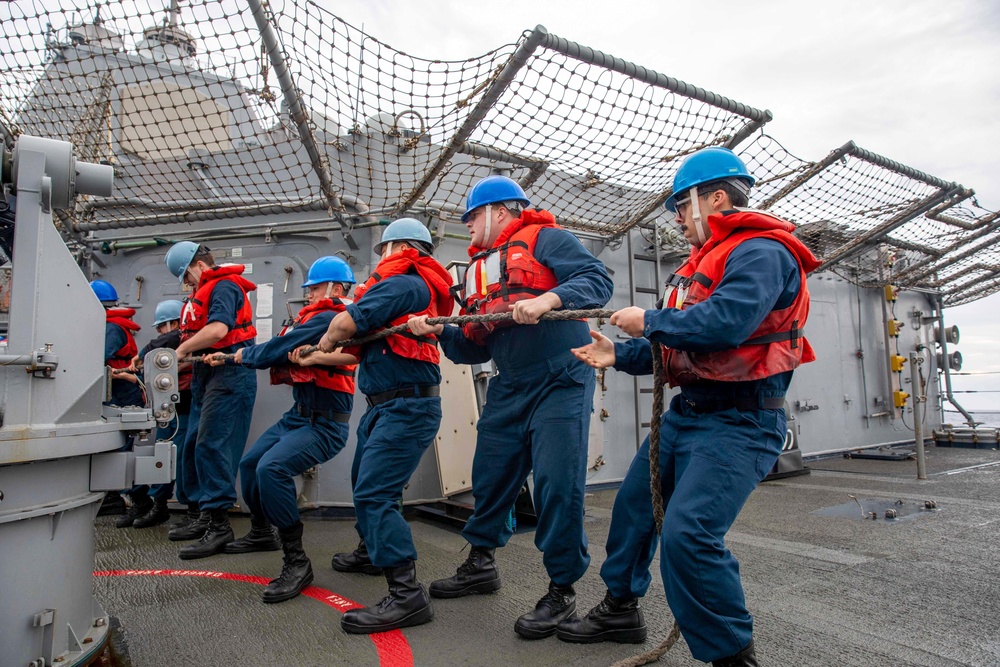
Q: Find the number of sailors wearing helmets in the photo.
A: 7